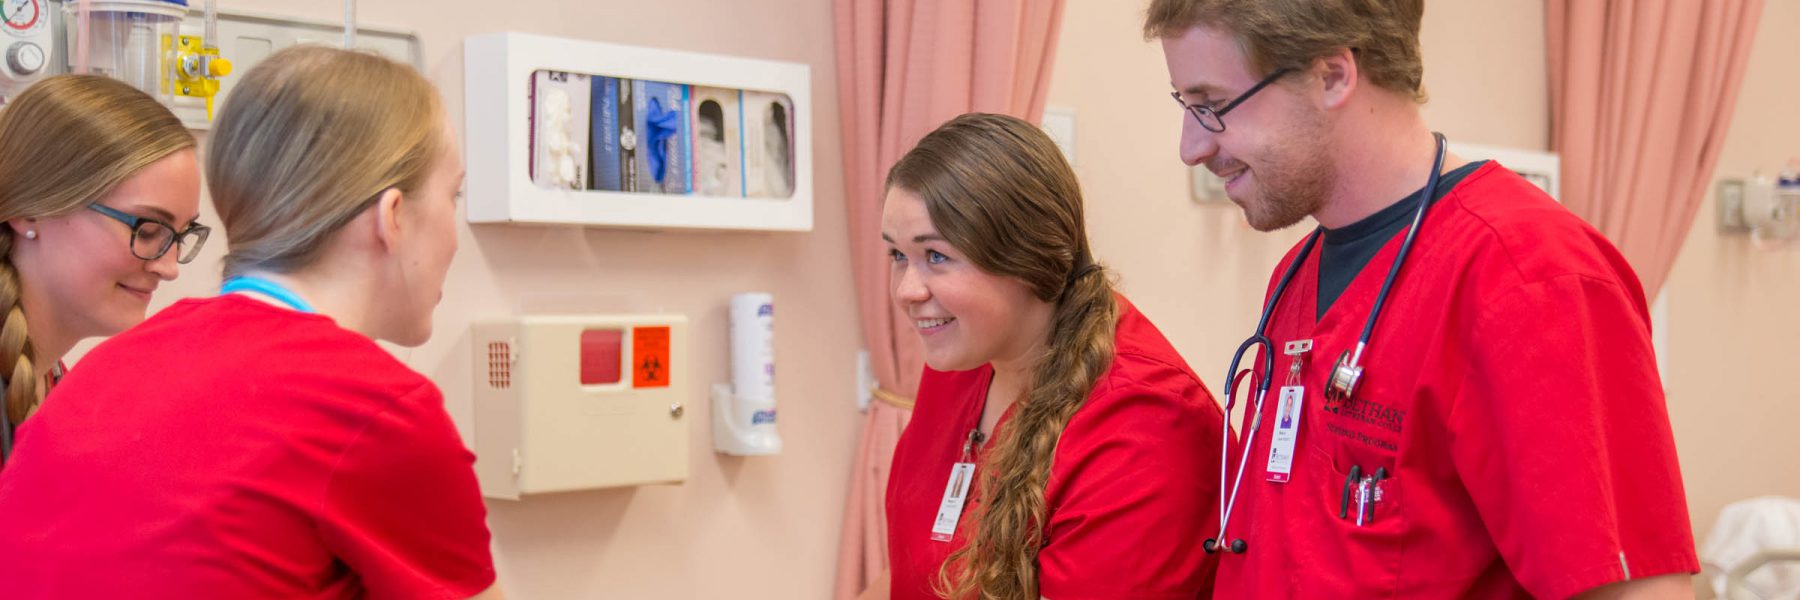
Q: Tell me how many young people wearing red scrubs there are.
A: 4